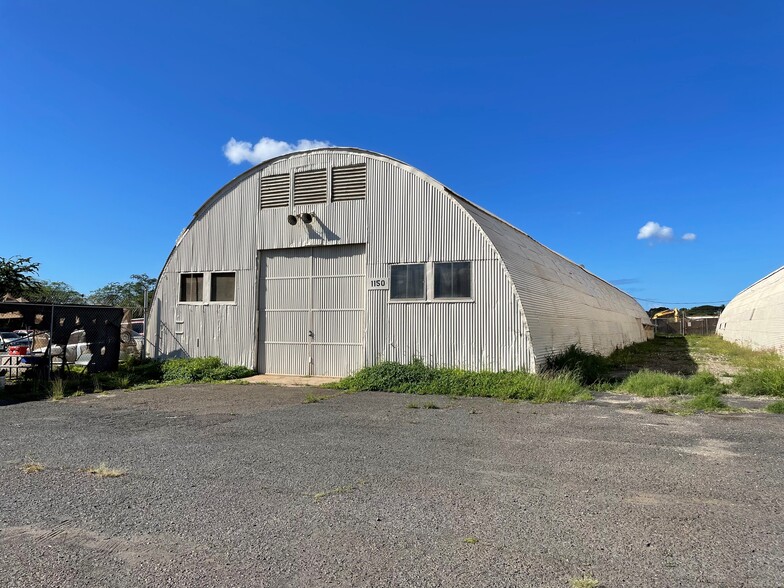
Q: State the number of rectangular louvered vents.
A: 3